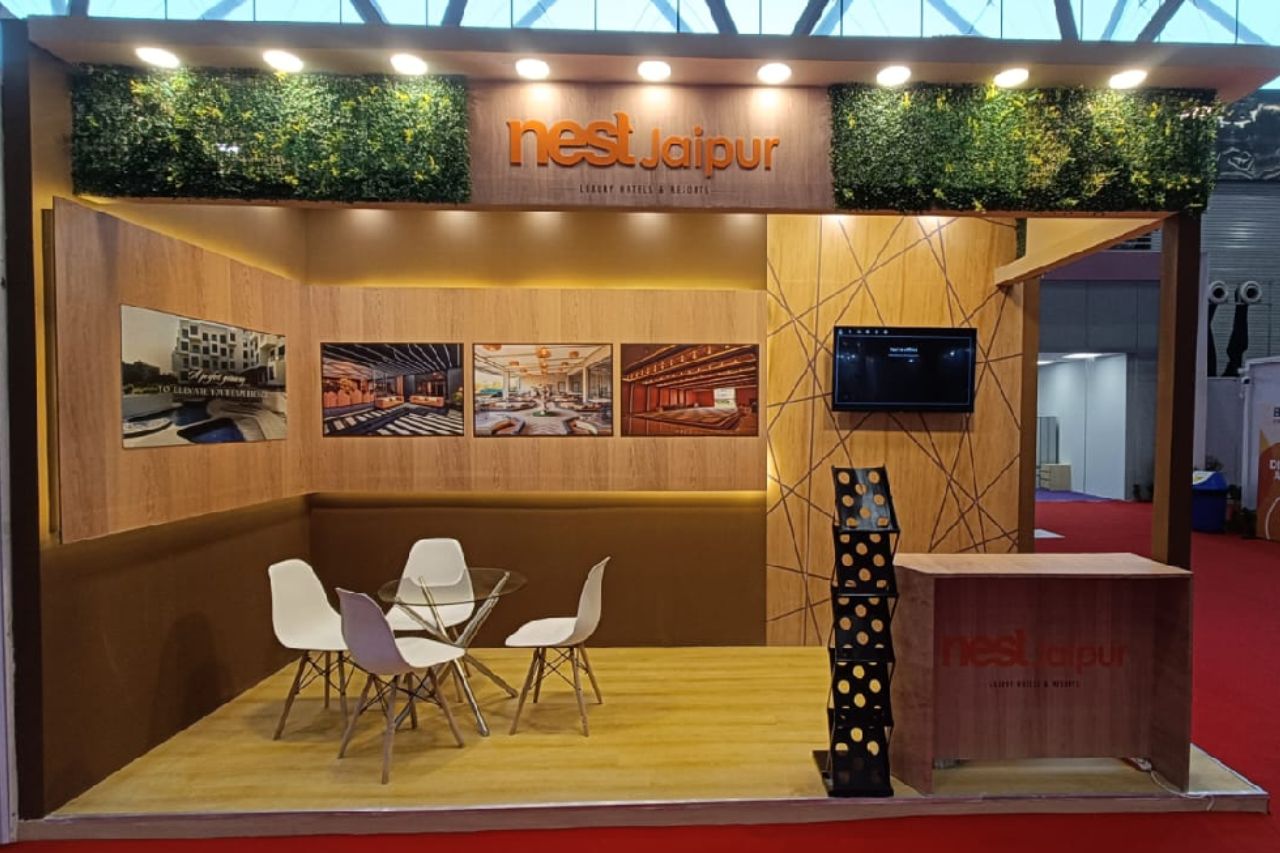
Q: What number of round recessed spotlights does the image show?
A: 9